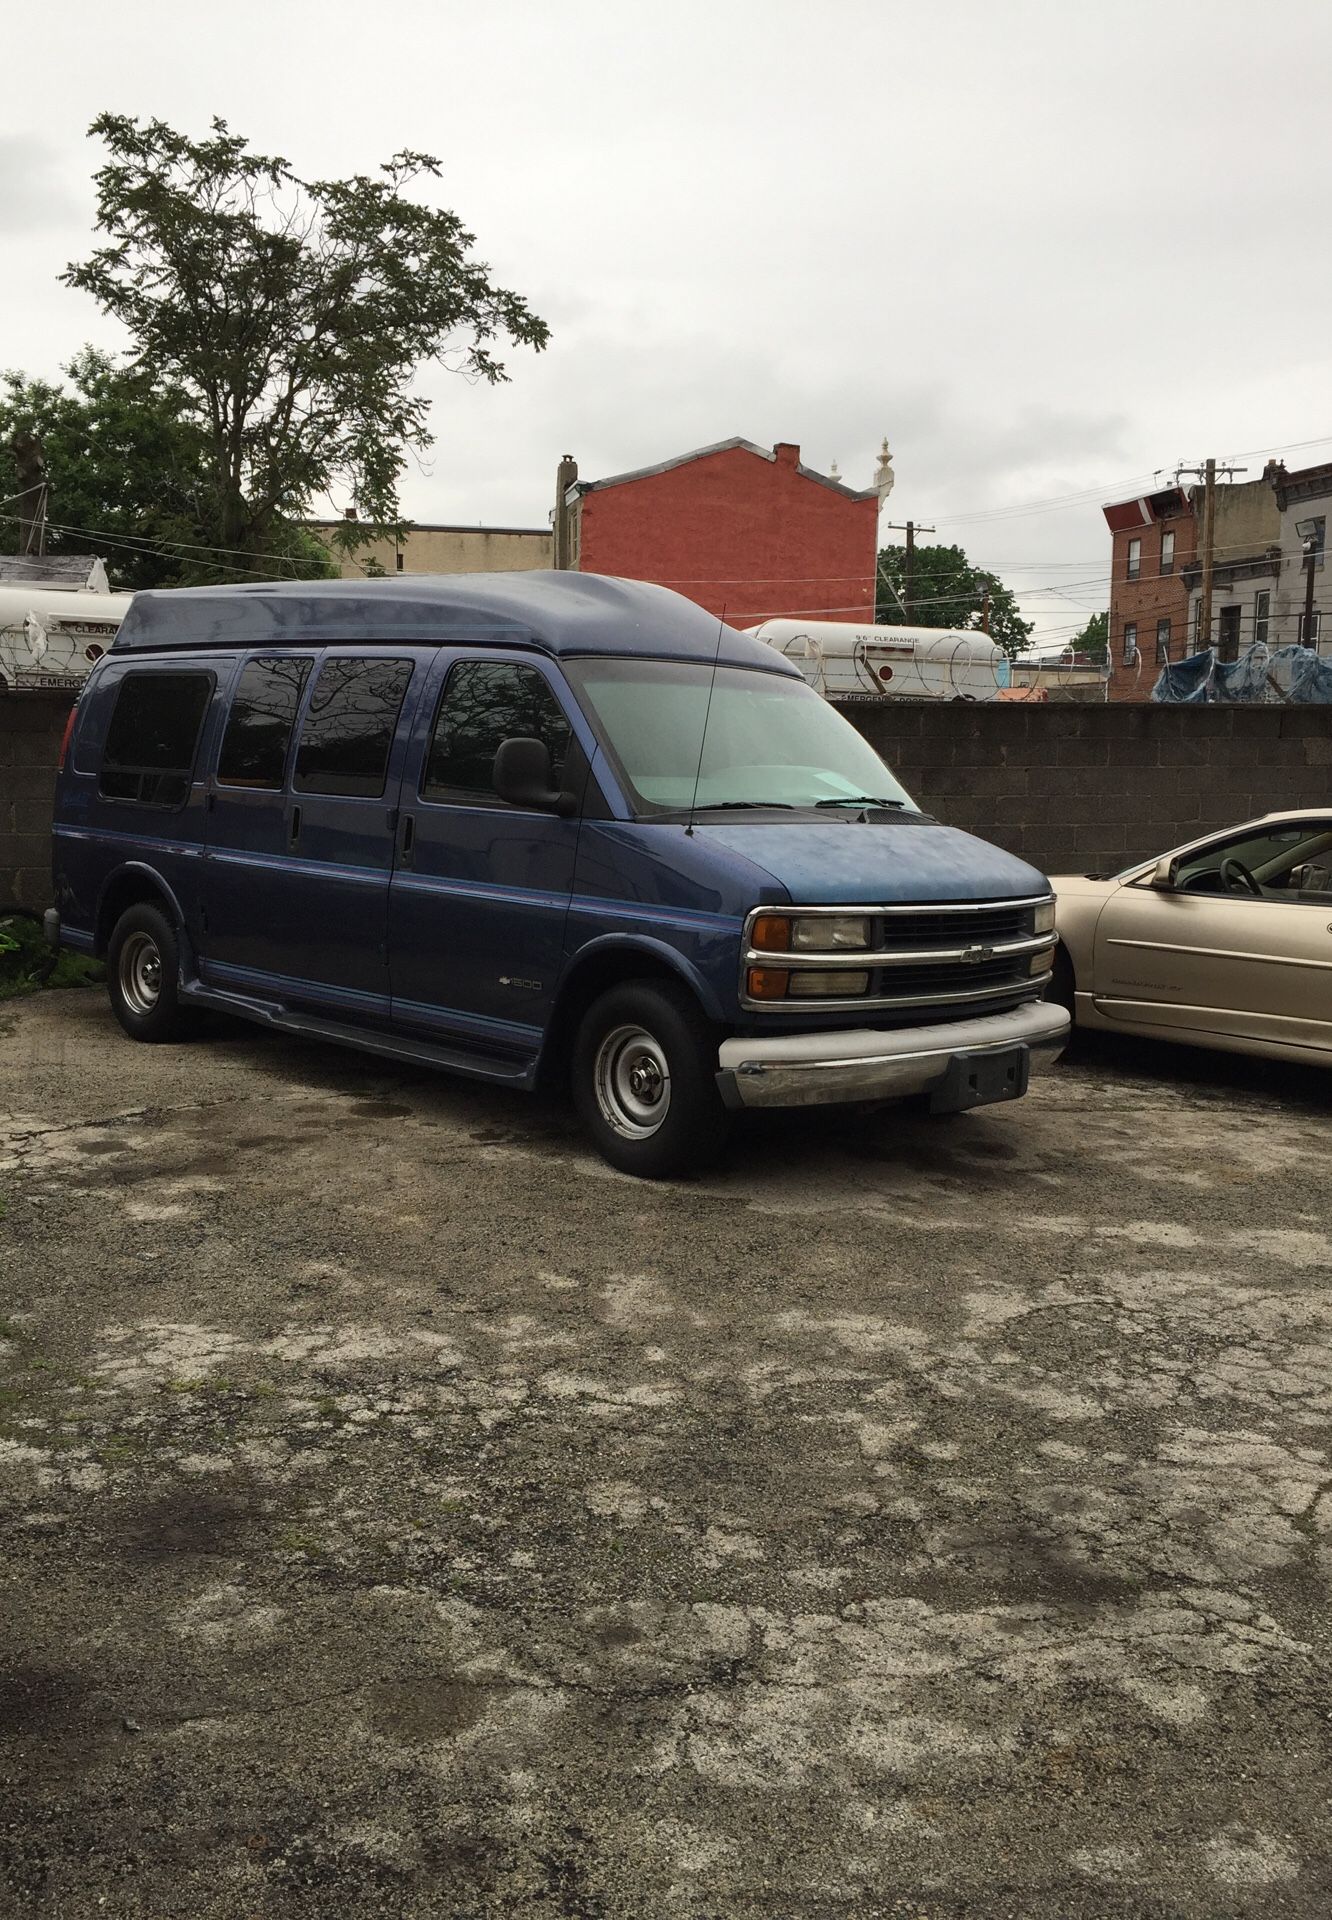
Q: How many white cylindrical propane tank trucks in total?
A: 2